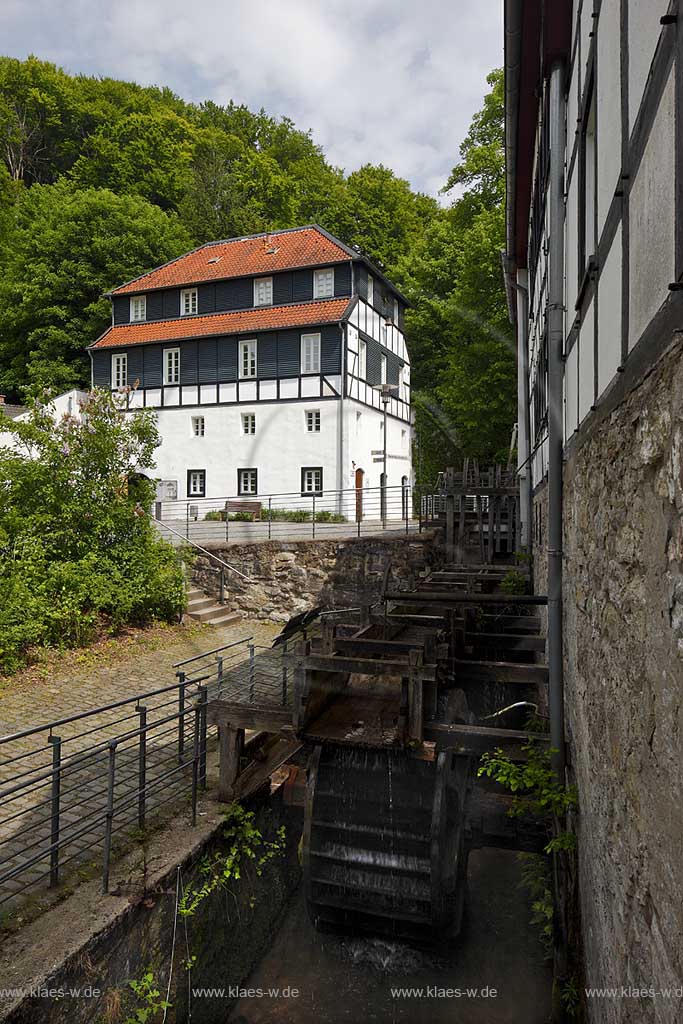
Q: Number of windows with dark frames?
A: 3